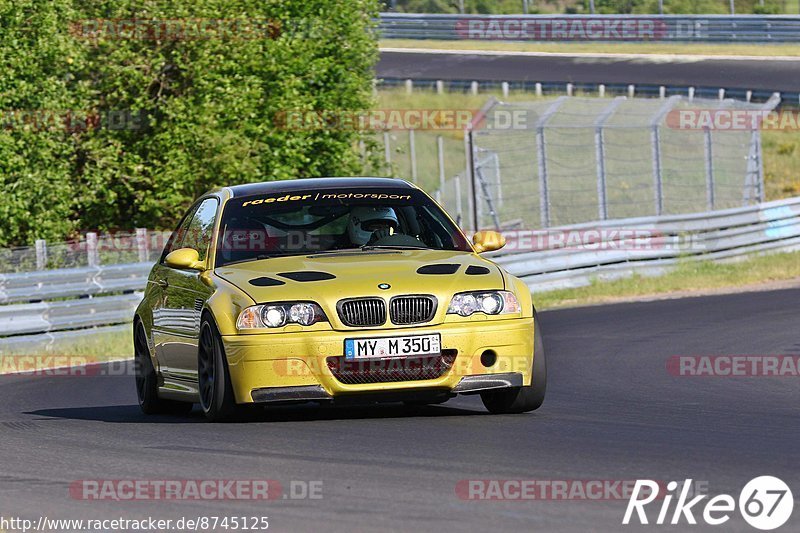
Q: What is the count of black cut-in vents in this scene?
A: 4